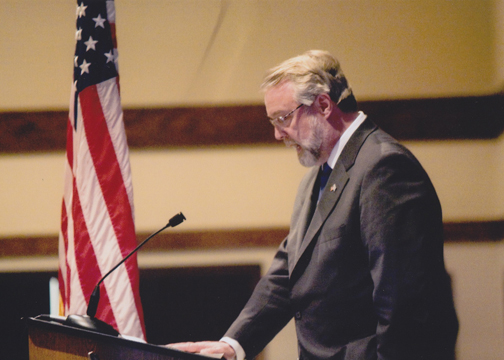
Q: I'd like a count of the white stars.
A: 8